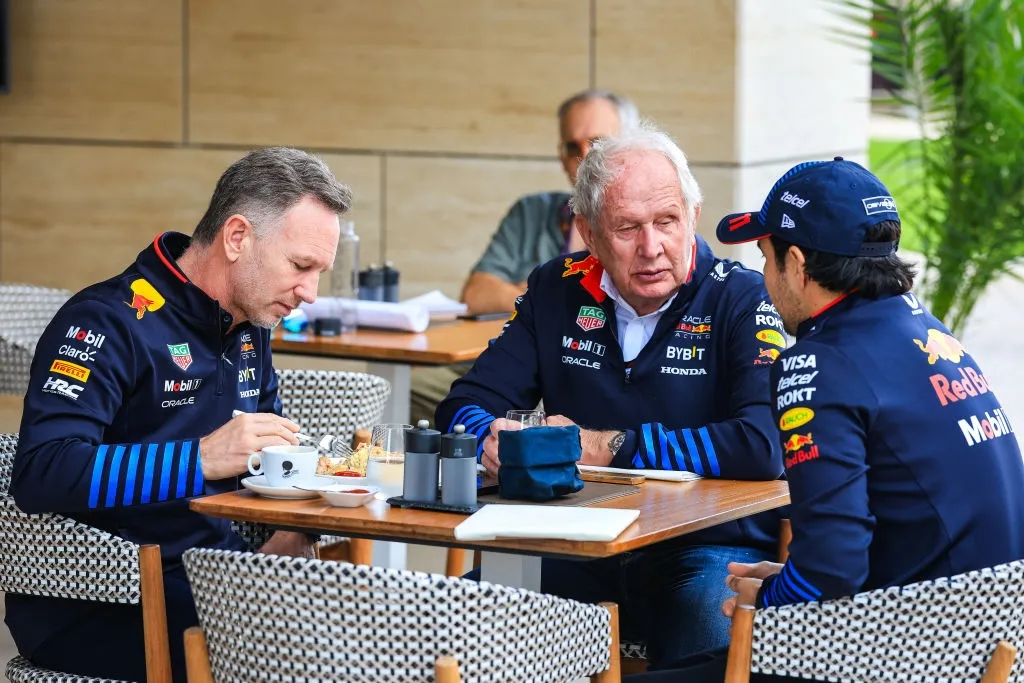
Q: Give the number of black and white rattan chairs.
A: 5